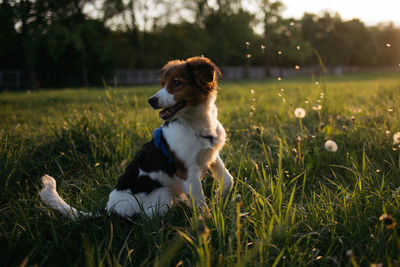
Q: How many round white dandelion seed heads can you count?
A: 3